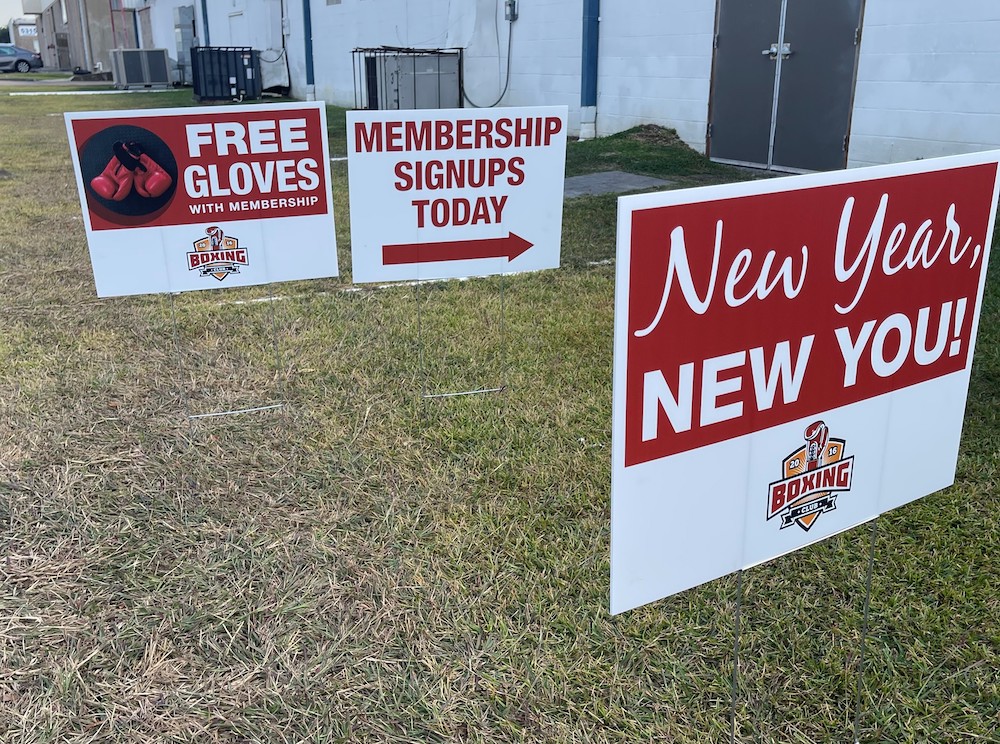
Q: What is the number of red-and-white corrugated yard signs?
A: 3